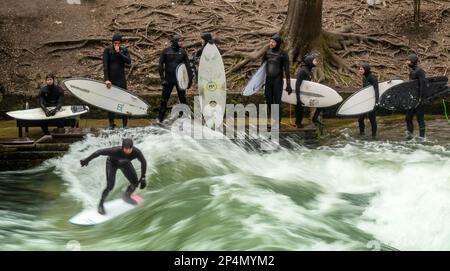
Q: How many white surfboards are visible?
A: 8